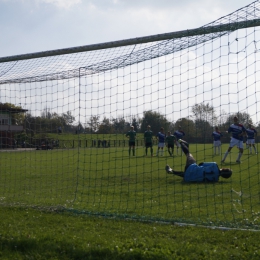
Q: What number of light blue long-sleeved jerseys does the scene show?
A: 1